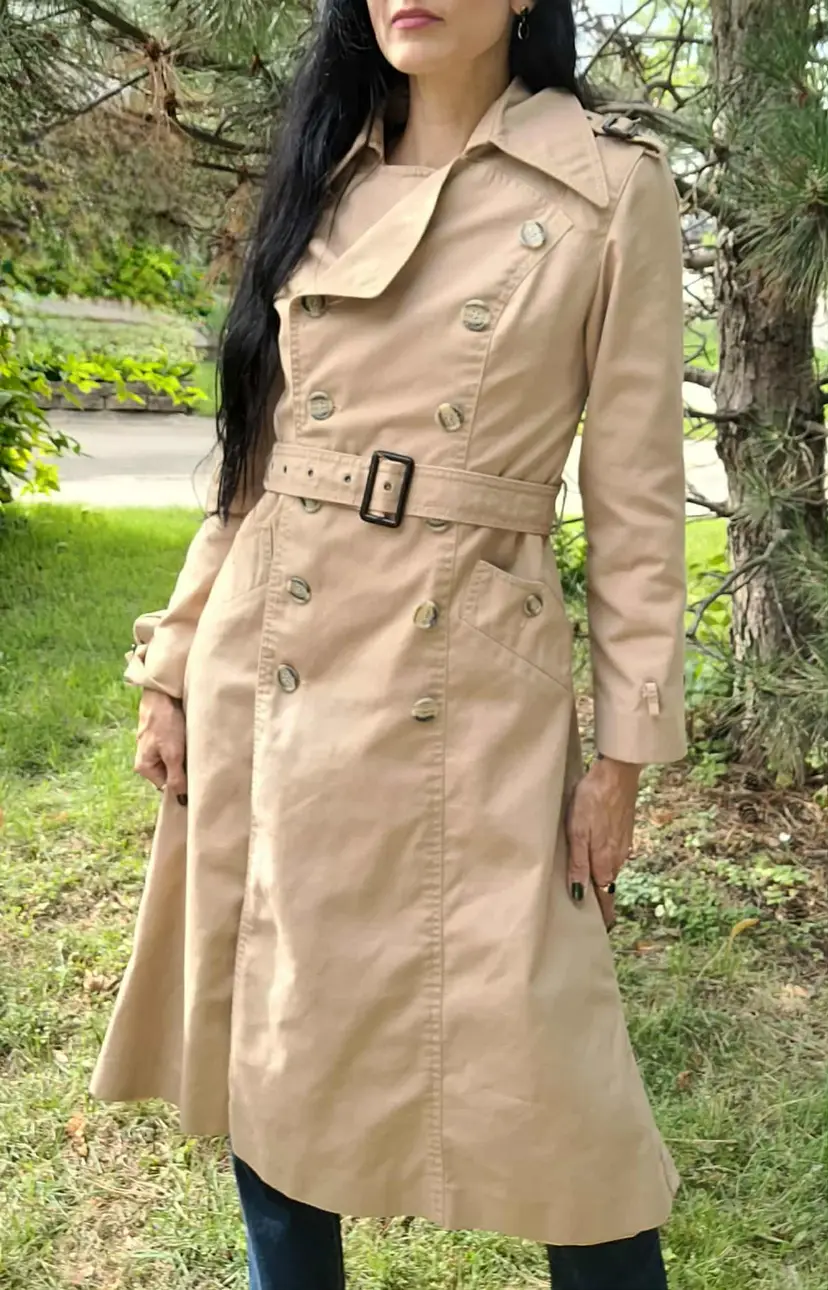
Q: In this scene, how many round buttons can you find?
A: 12